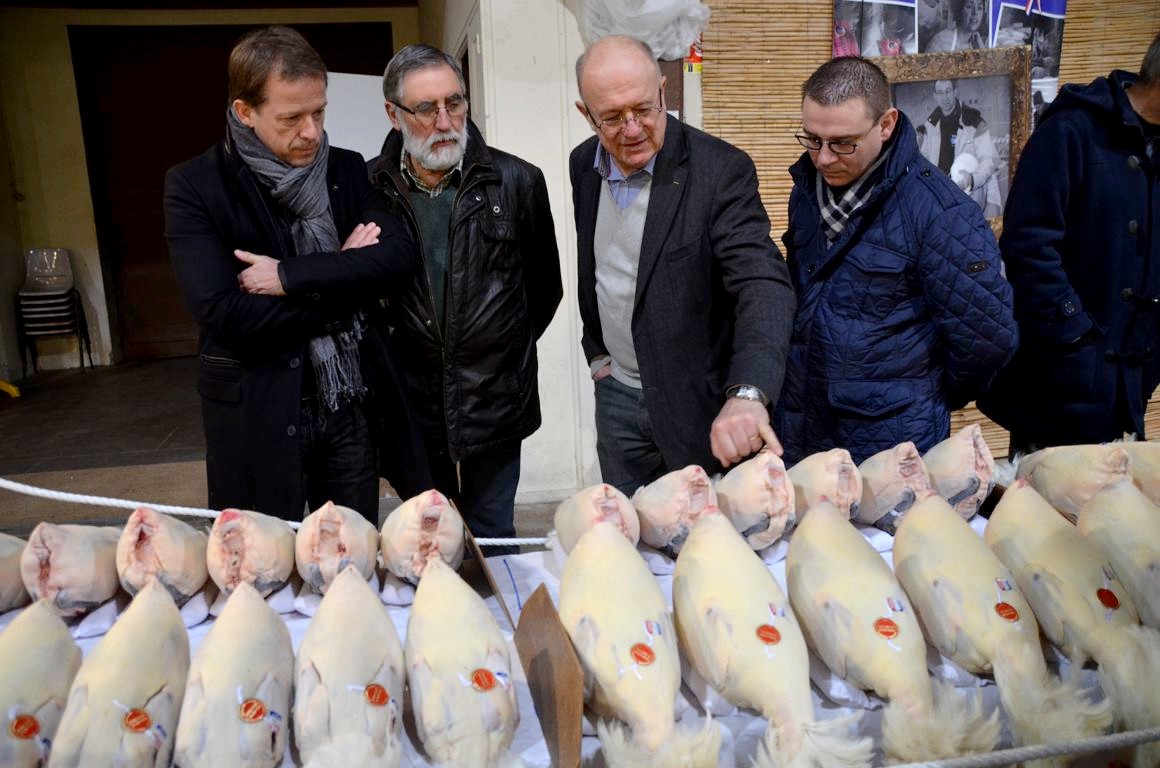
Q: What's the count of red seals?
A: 10